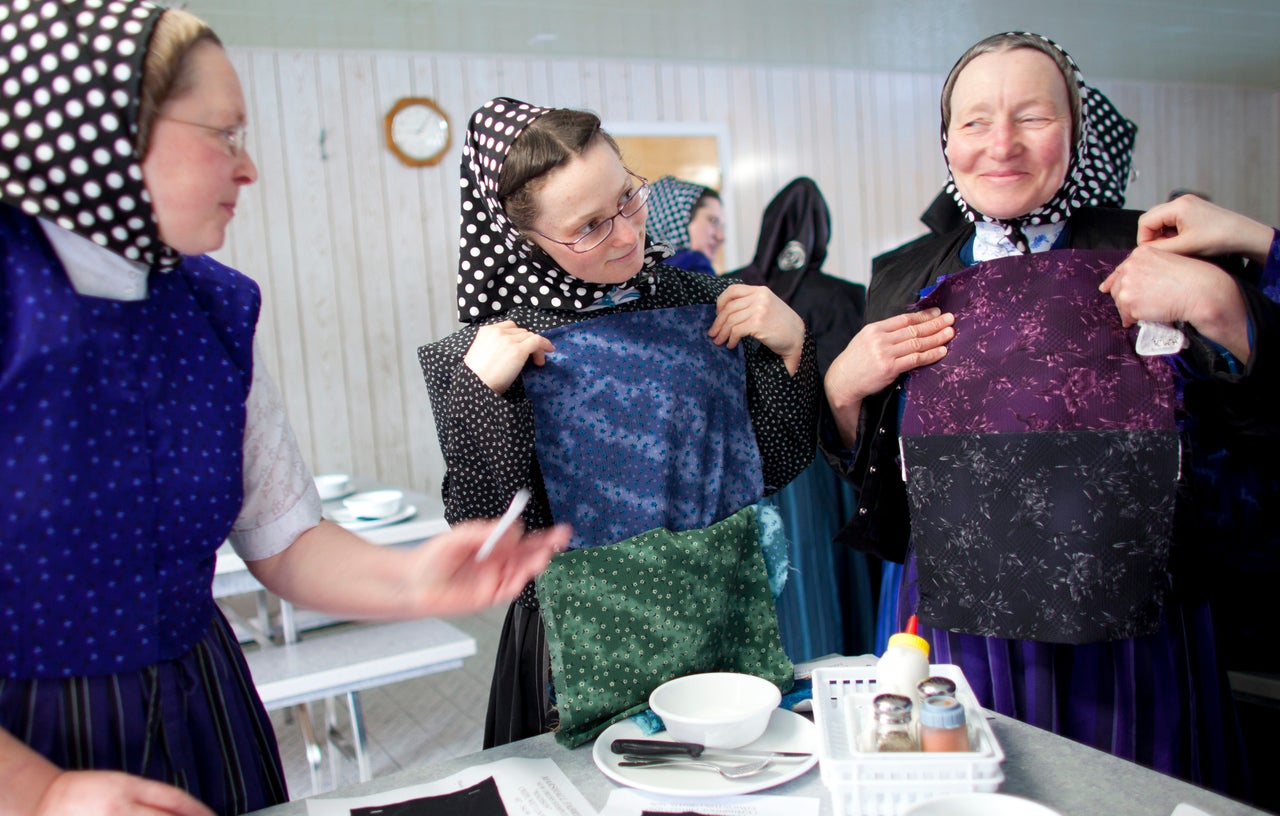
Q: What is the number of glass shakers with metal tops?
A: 2